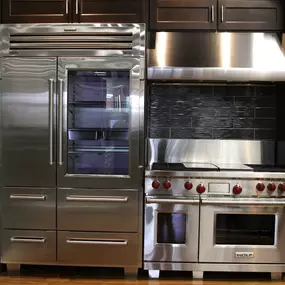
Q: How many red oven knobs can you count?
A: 8